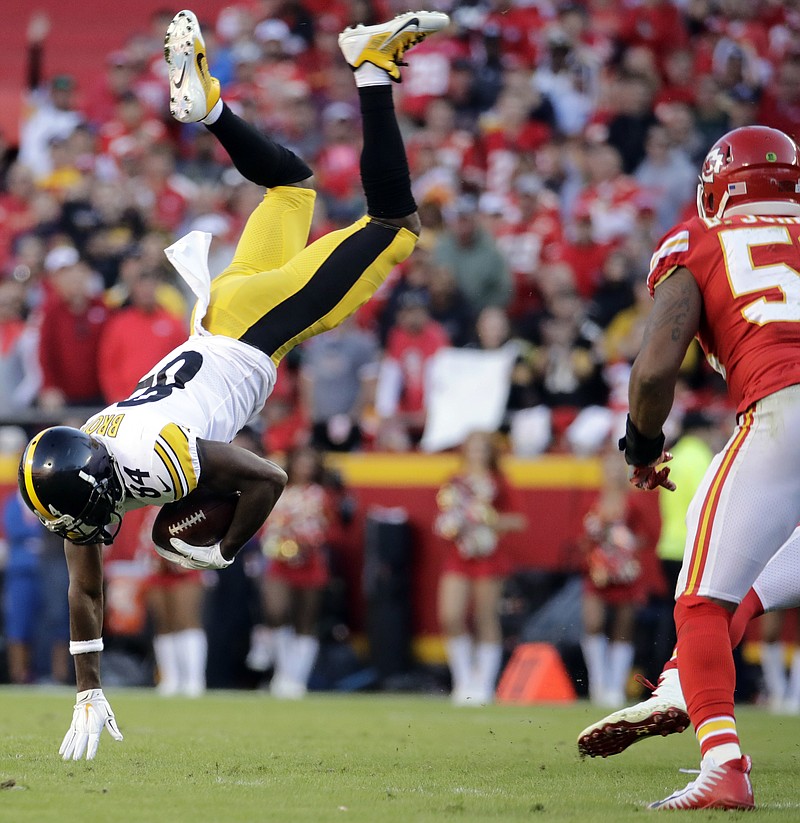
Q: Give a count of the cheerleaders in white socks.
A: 5